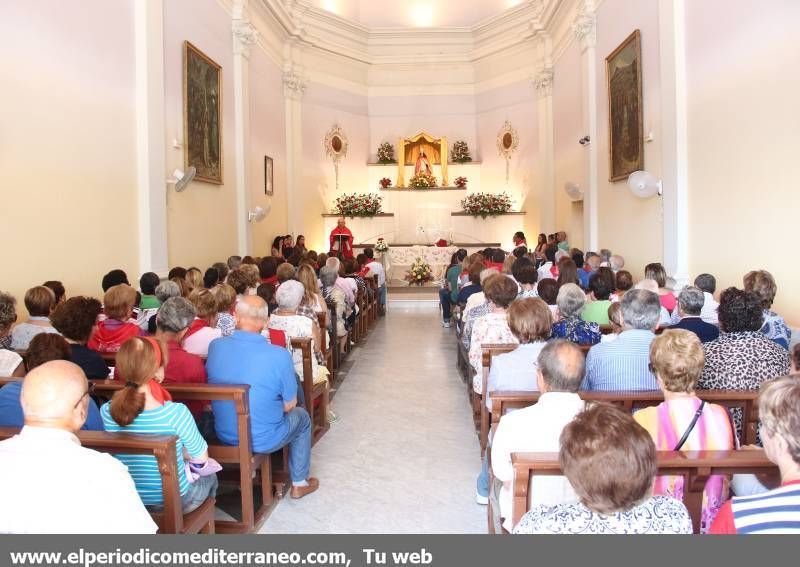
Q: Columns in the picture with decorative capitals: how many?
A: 4